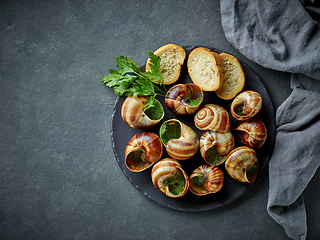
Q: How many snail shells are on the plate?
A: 11